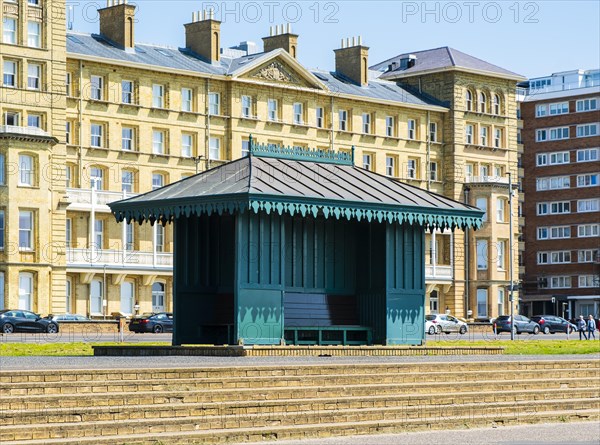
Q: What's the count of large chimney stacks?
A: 4